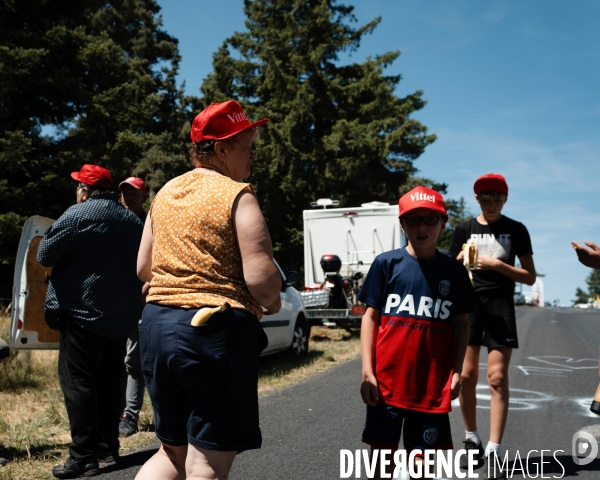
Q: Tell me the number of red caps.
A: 5